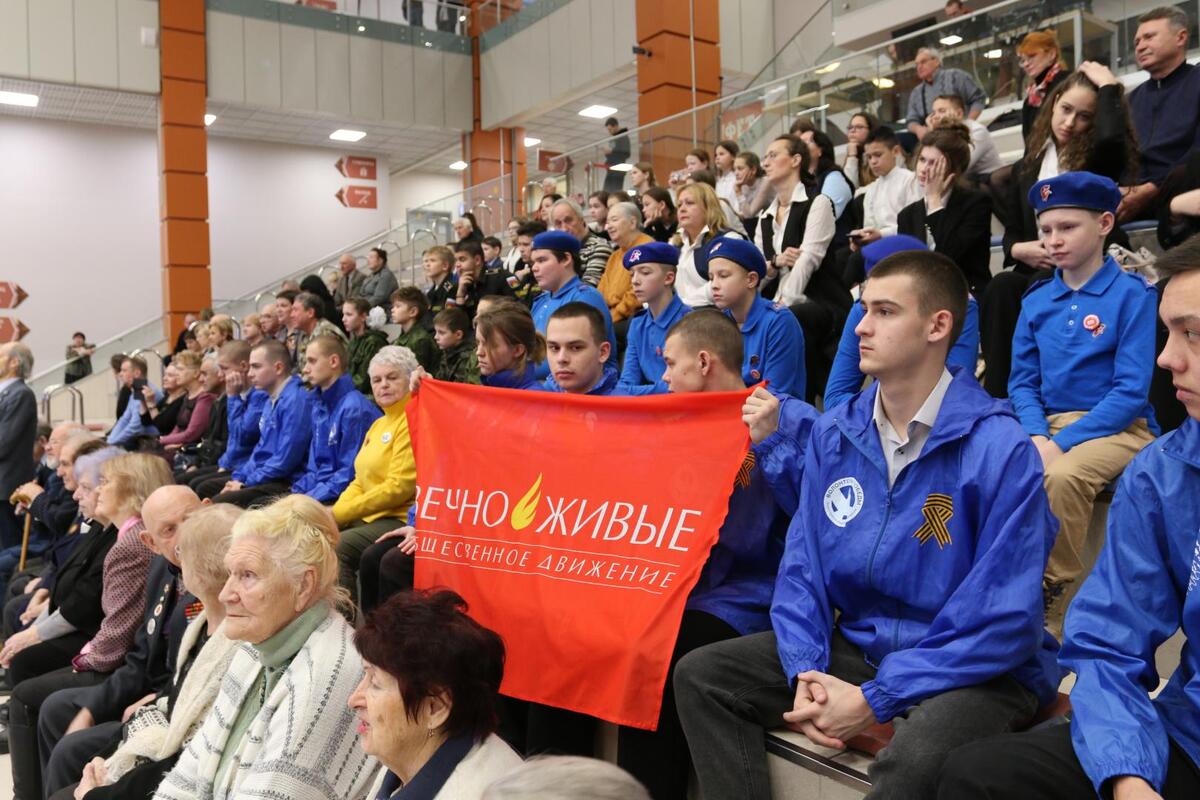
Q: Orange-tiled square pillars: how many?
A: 3